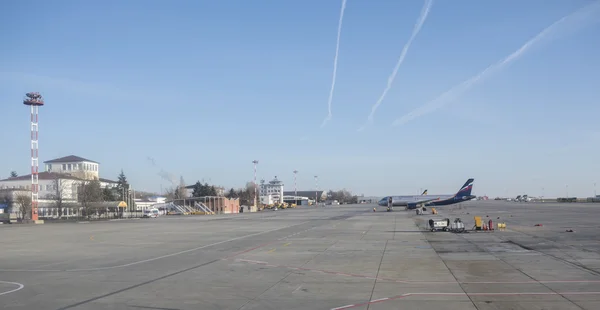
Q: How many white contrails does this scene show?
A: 3